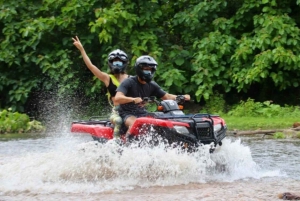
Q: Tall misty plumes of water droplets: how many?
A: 1